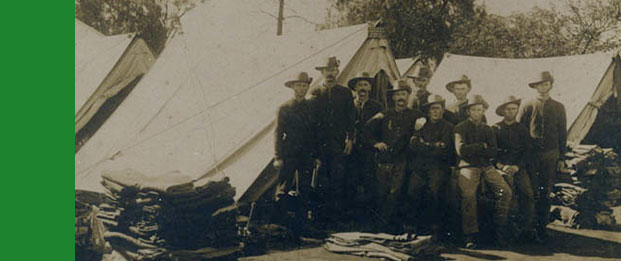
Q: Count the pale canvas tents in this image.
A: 4